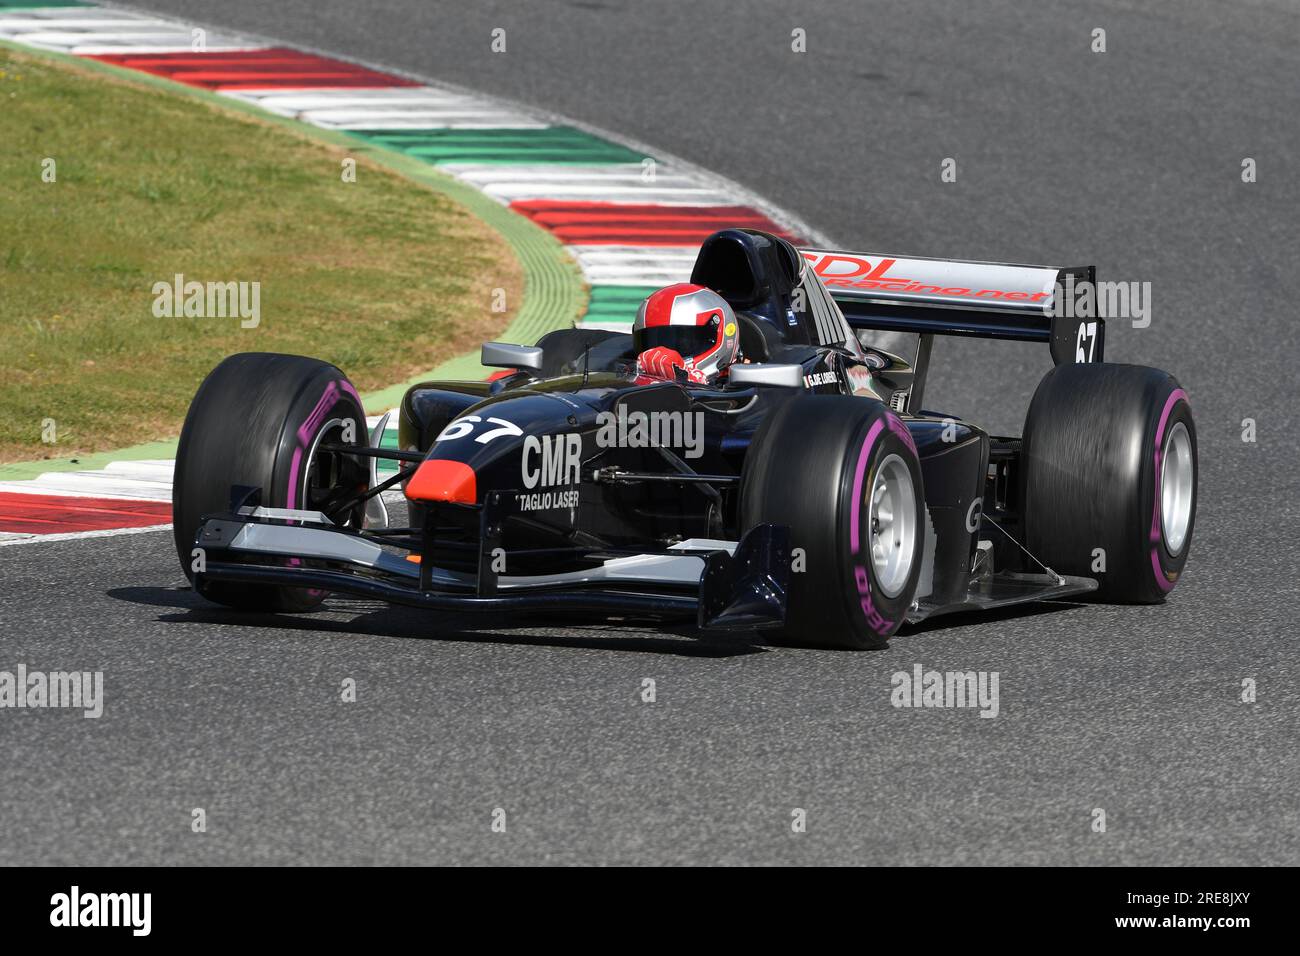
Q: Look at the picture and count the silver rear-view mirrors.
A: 2